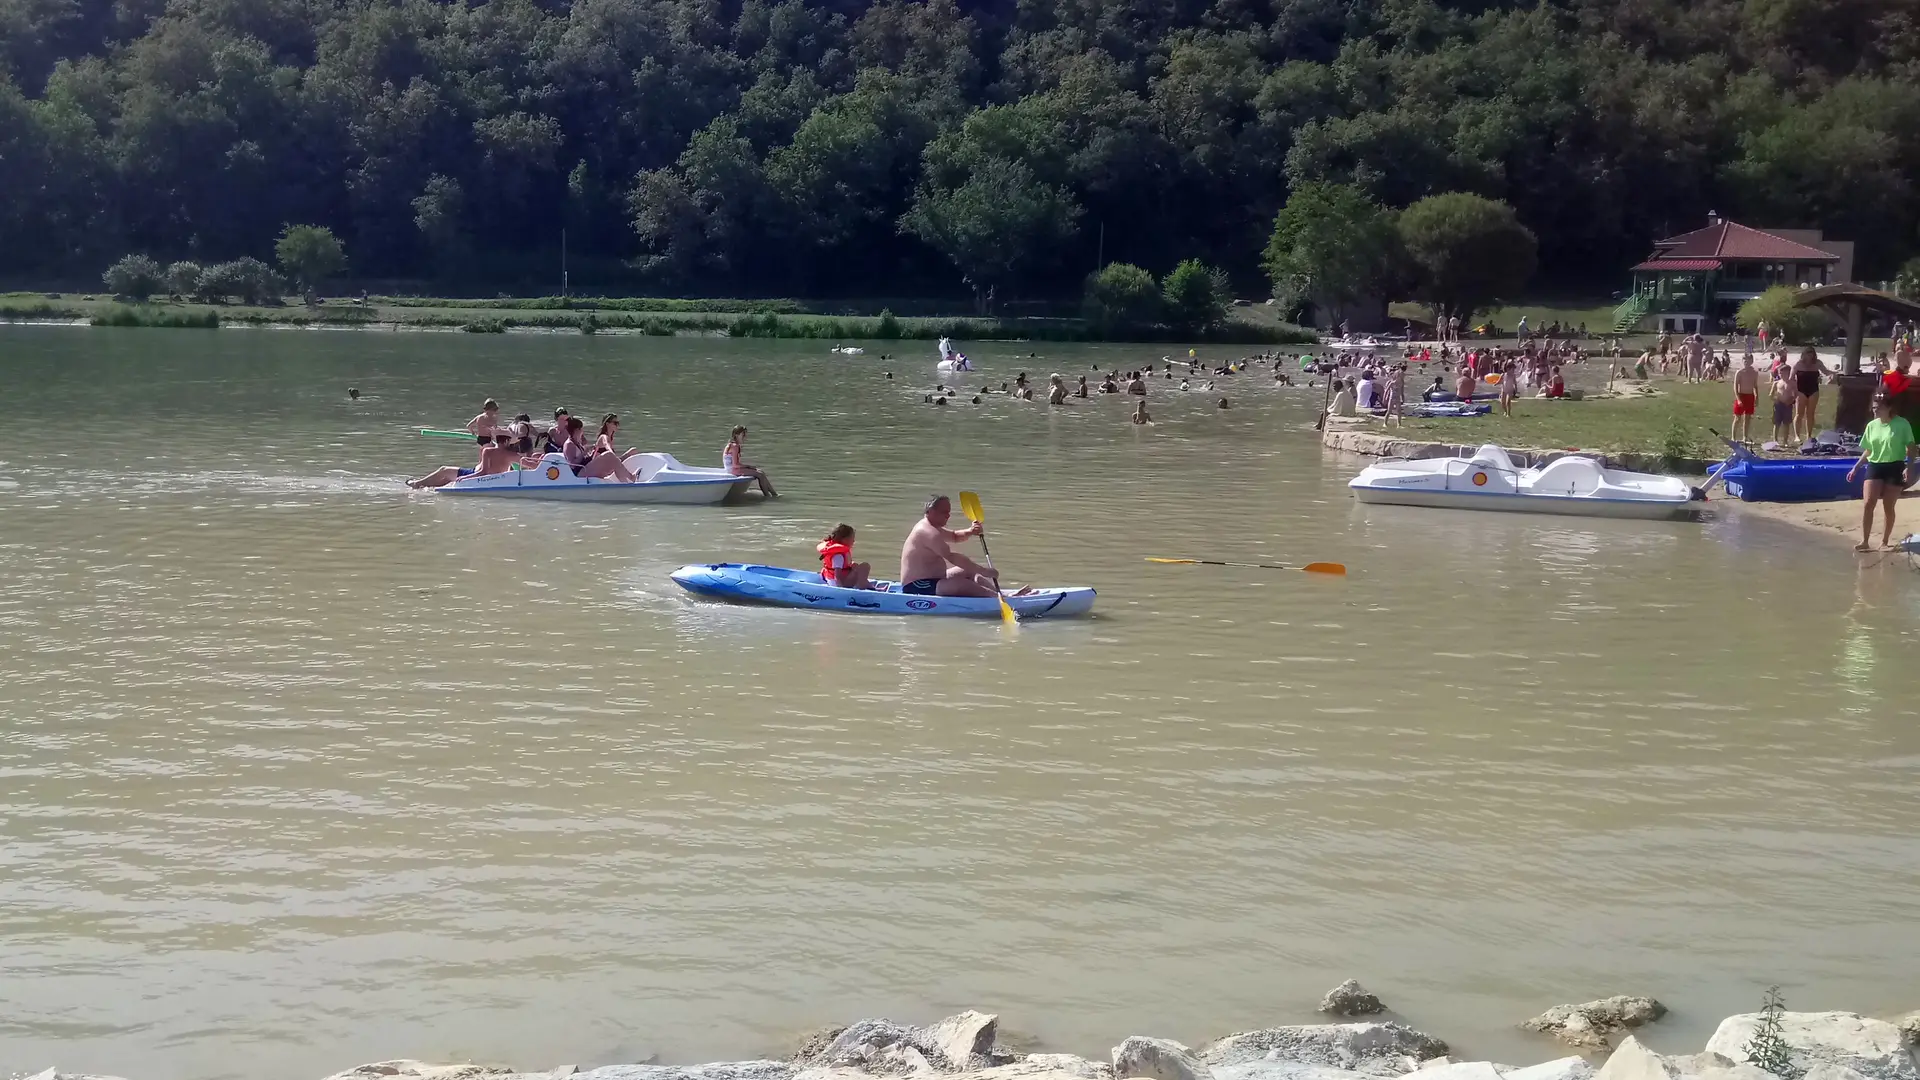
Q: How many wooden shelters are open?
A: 1